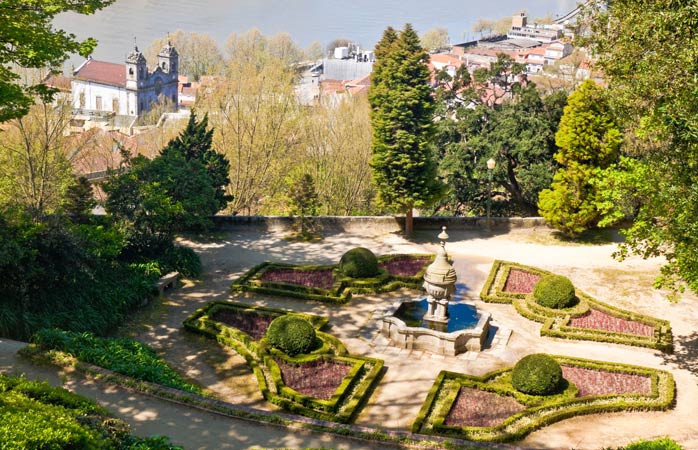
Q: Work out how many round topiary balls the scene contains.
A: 4